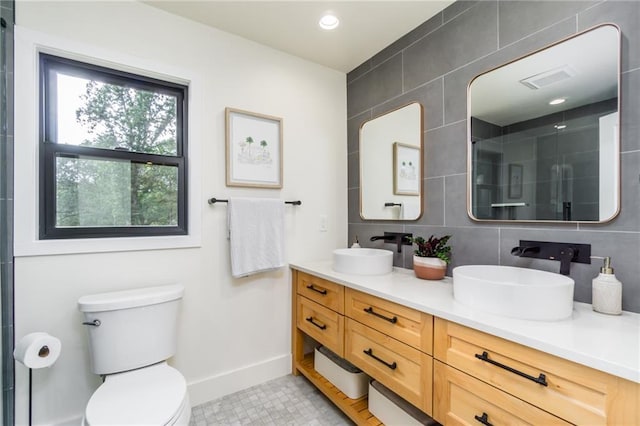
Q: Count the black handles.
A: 6